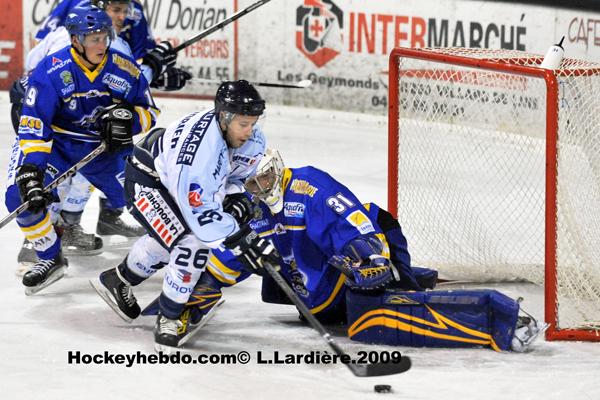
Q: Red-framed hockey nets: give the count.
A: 1